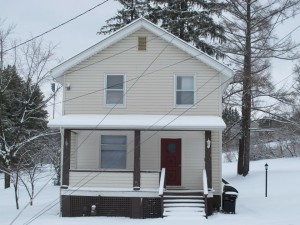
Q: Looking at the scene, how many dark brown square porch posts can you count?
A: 3